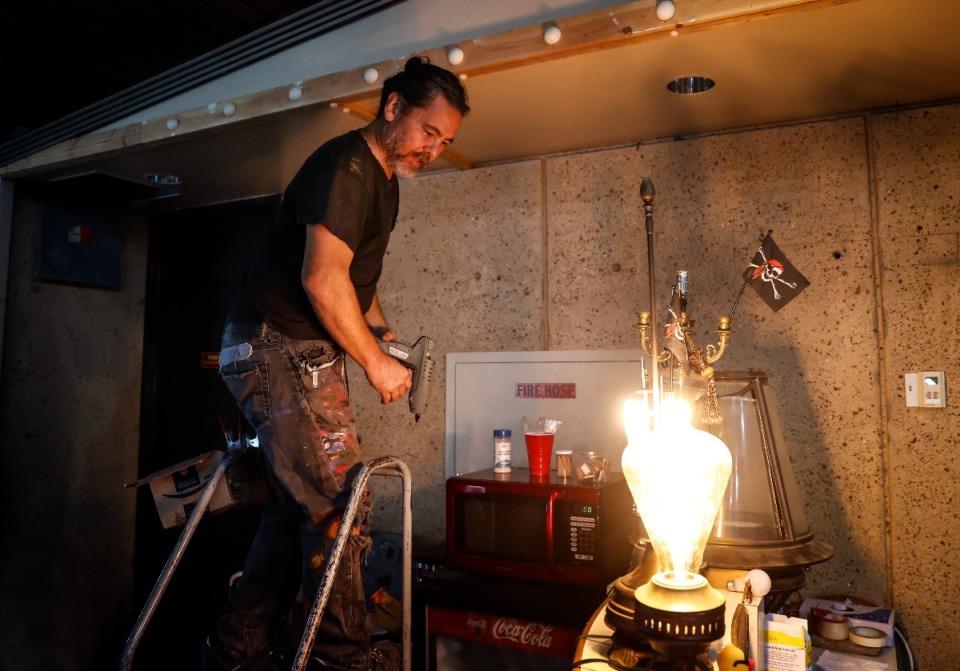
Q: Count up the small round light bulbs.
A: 7